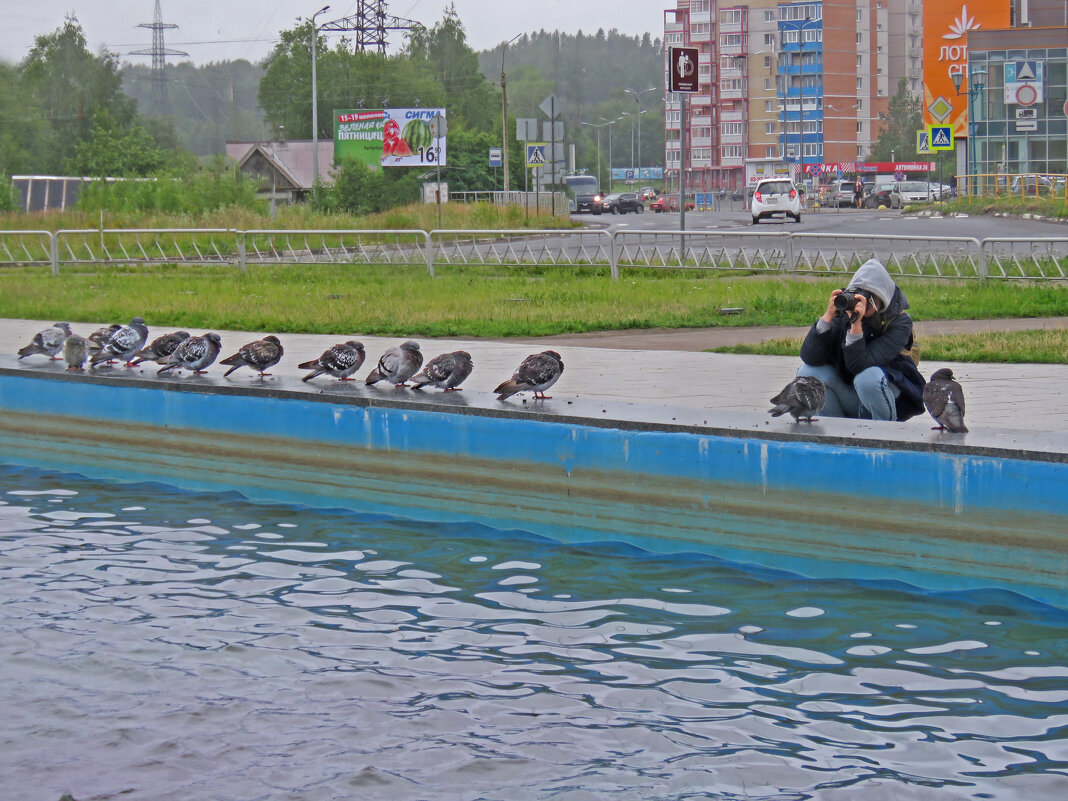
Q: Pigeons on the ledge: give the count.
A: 13